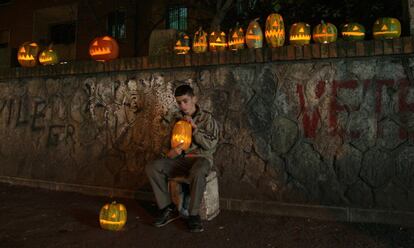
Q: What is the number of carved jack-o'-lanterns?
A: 15